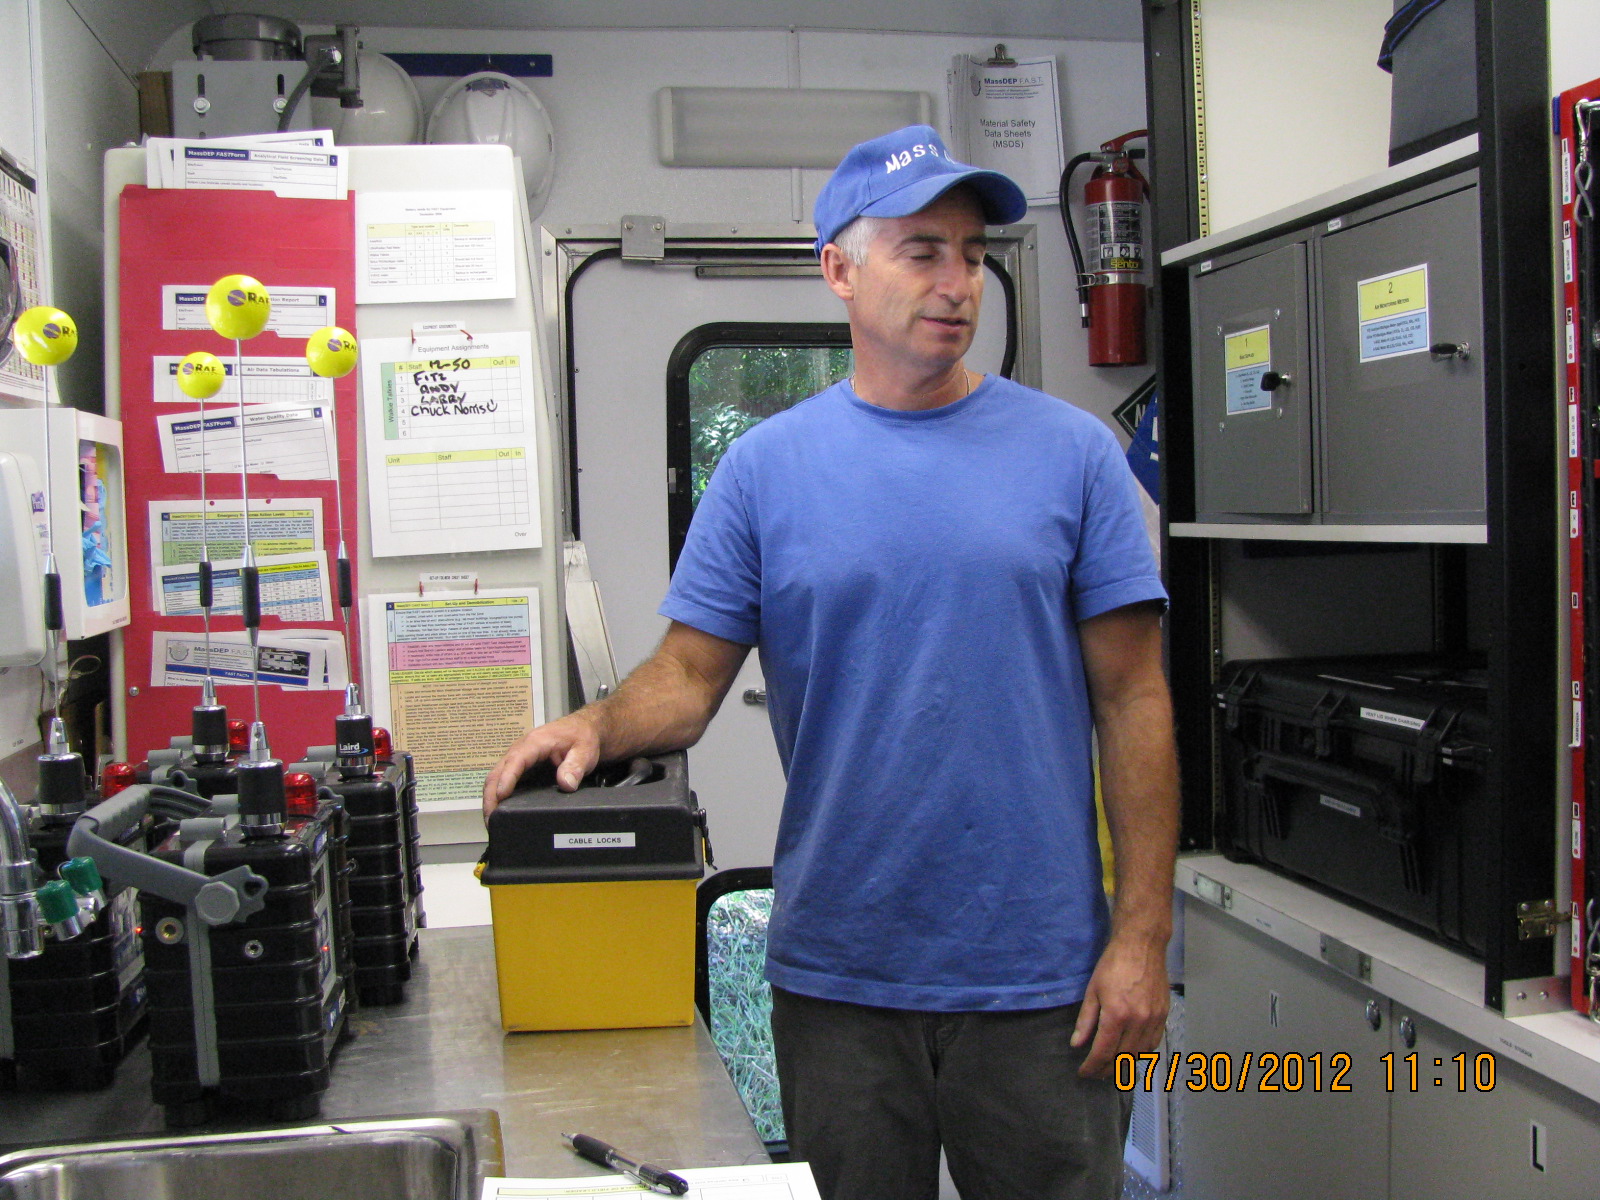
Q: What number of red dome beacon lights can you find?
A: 4